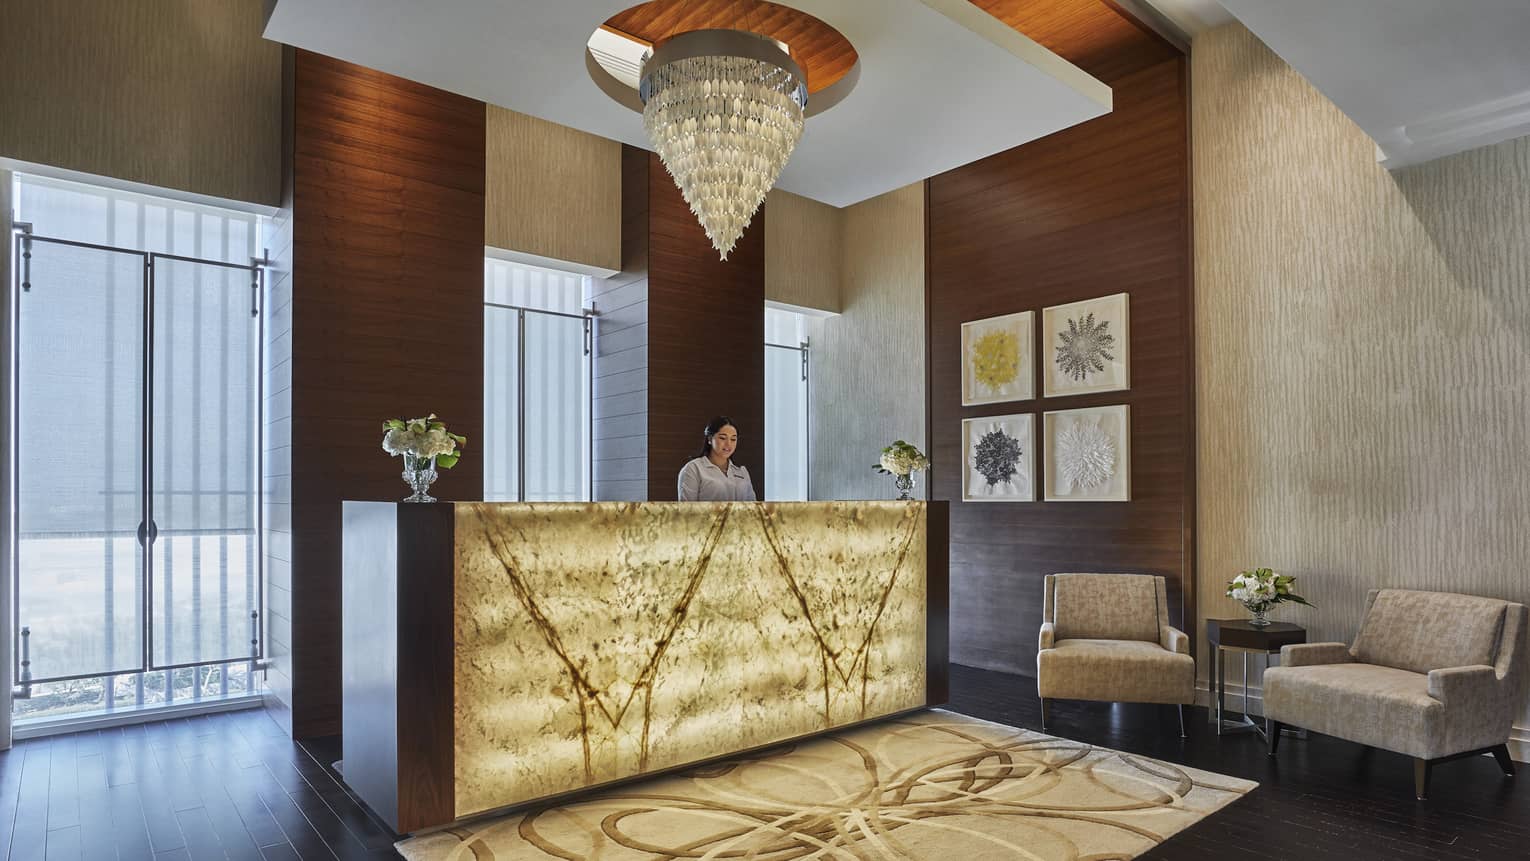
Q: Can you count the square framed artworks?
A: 4